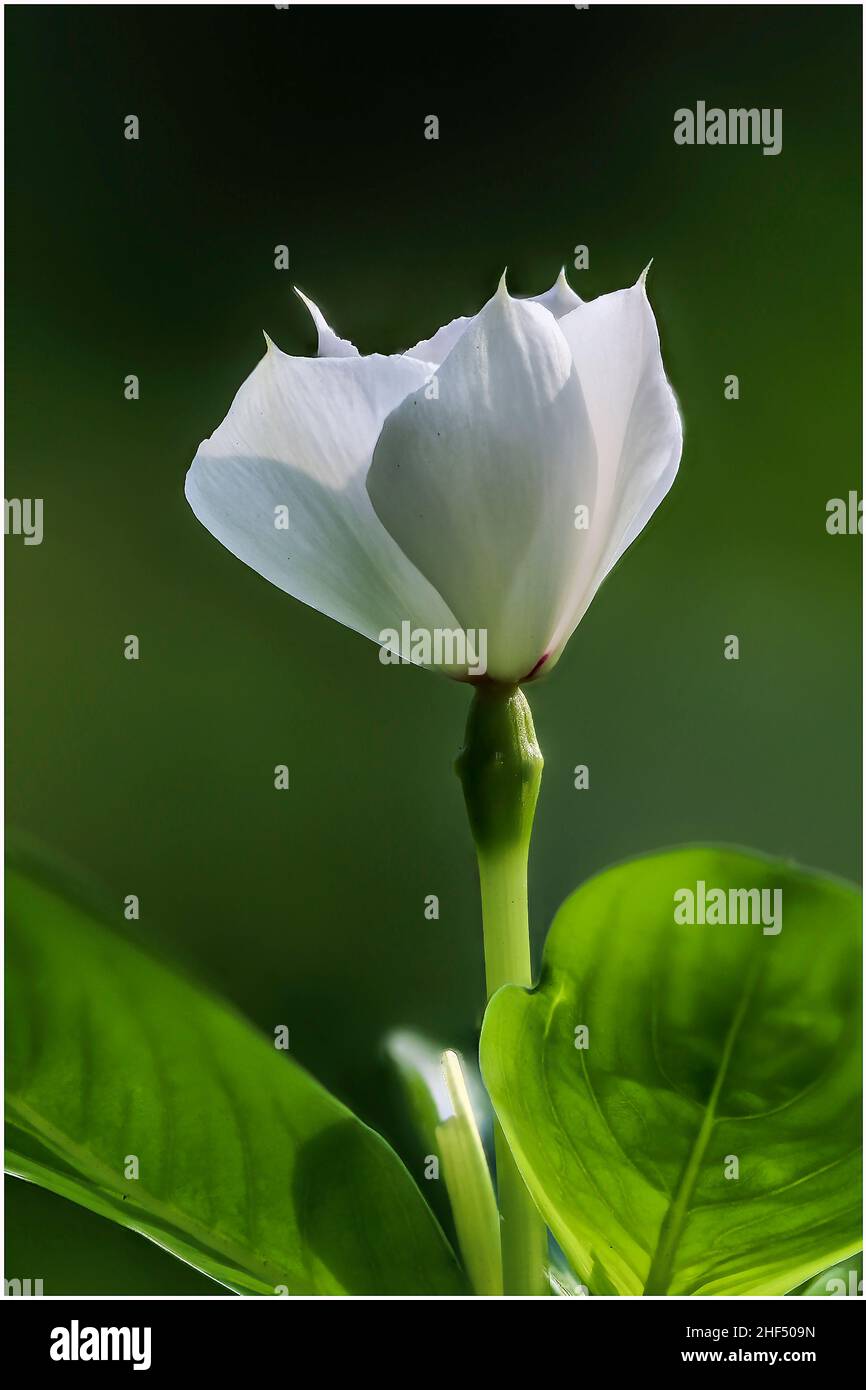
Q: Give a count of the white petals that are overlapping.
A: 5